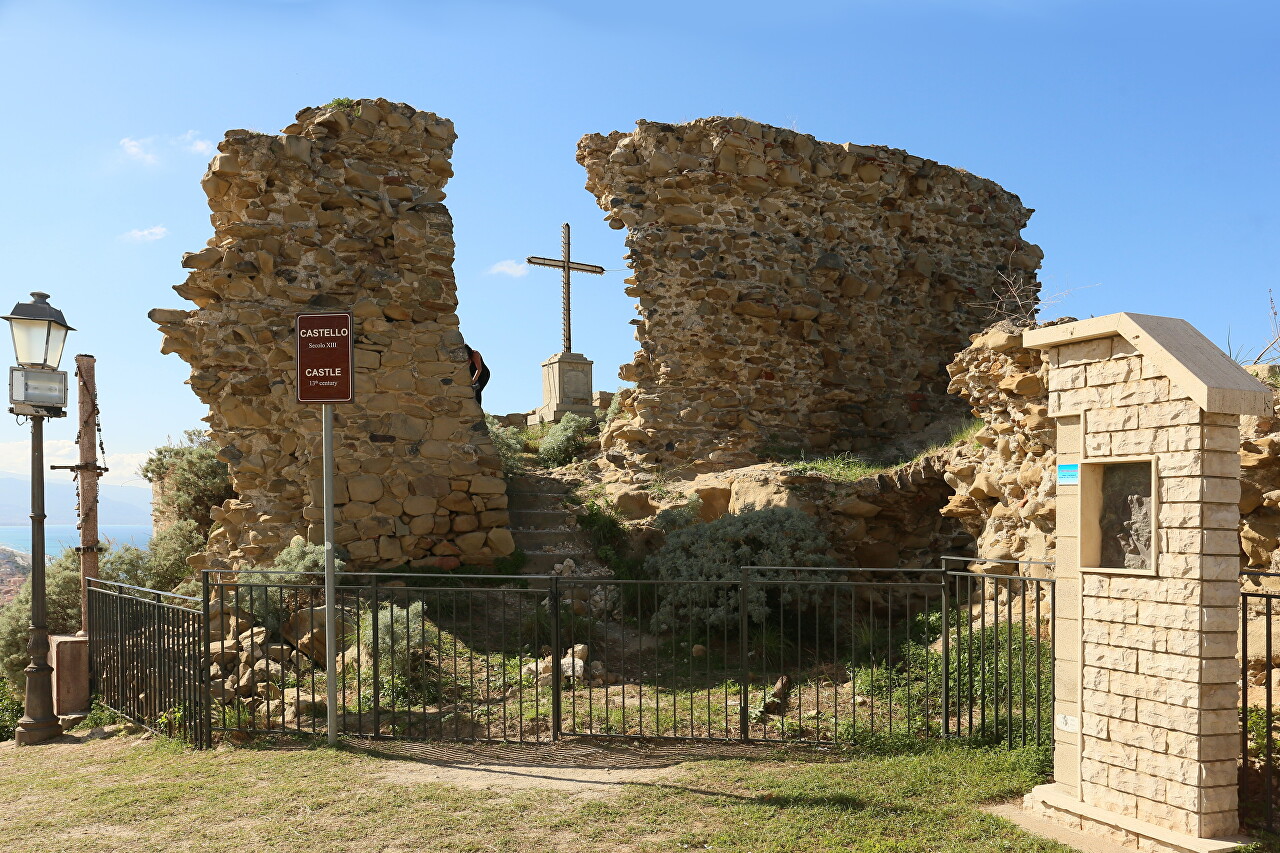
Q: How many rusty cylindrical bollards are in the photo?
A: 0